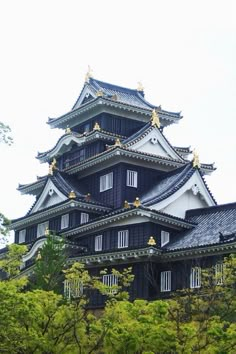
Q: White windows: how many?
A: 14